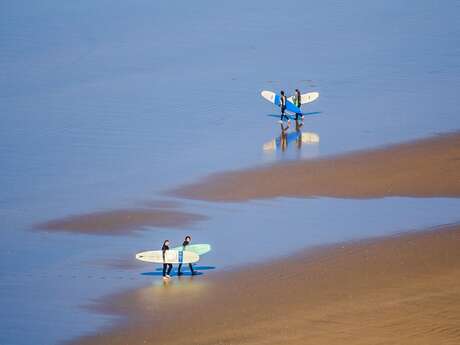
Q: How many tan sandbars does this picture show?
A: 3